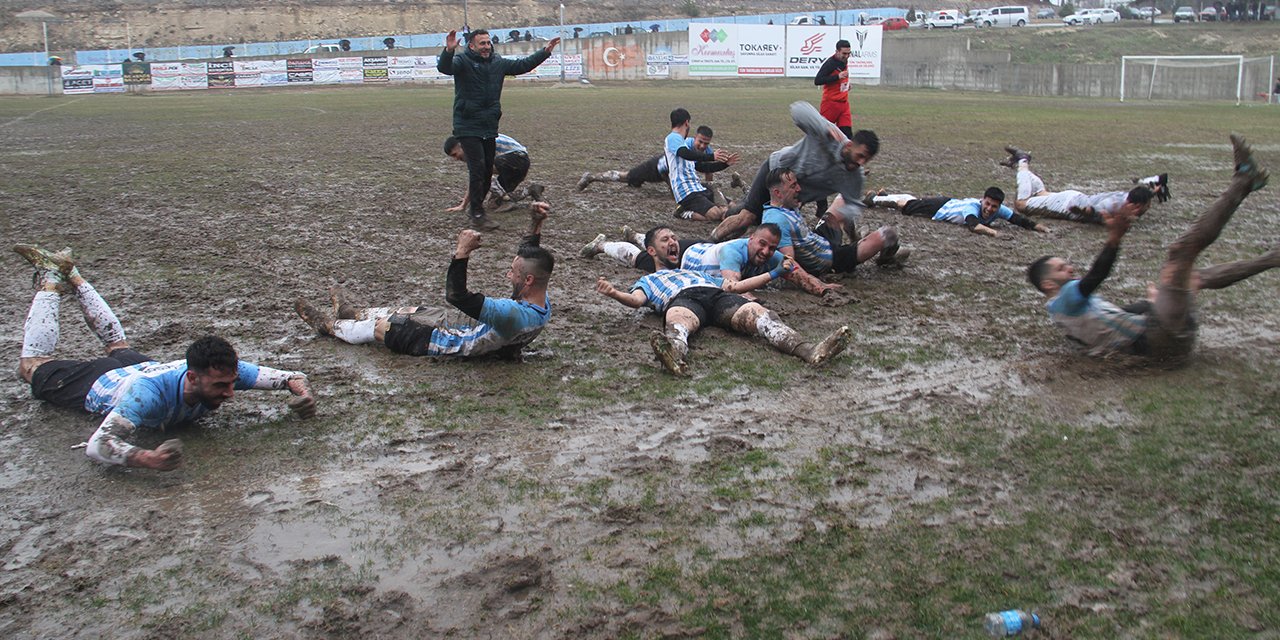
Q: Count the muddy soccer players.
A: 12